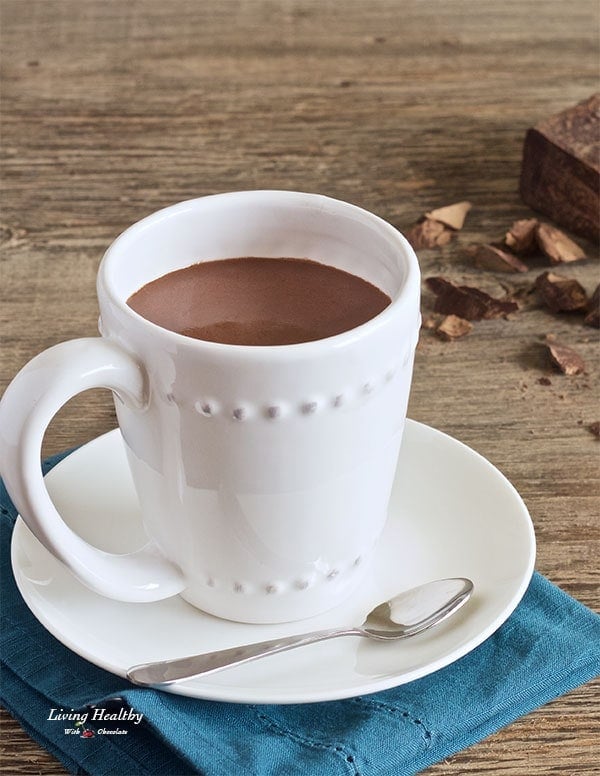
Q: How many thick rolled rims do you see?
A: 1